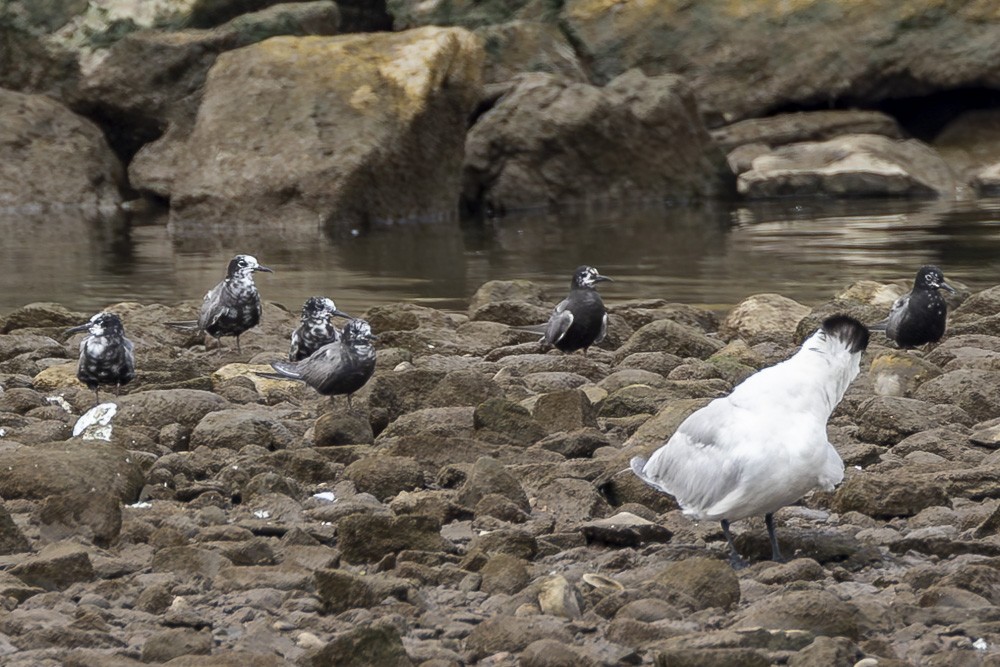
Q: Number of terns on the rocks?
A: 7